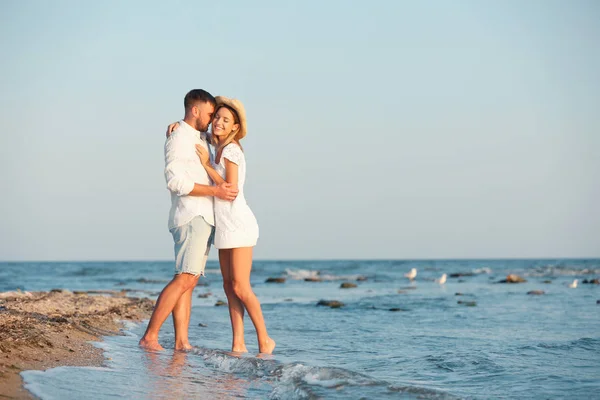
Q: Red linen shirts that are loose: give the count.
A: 0